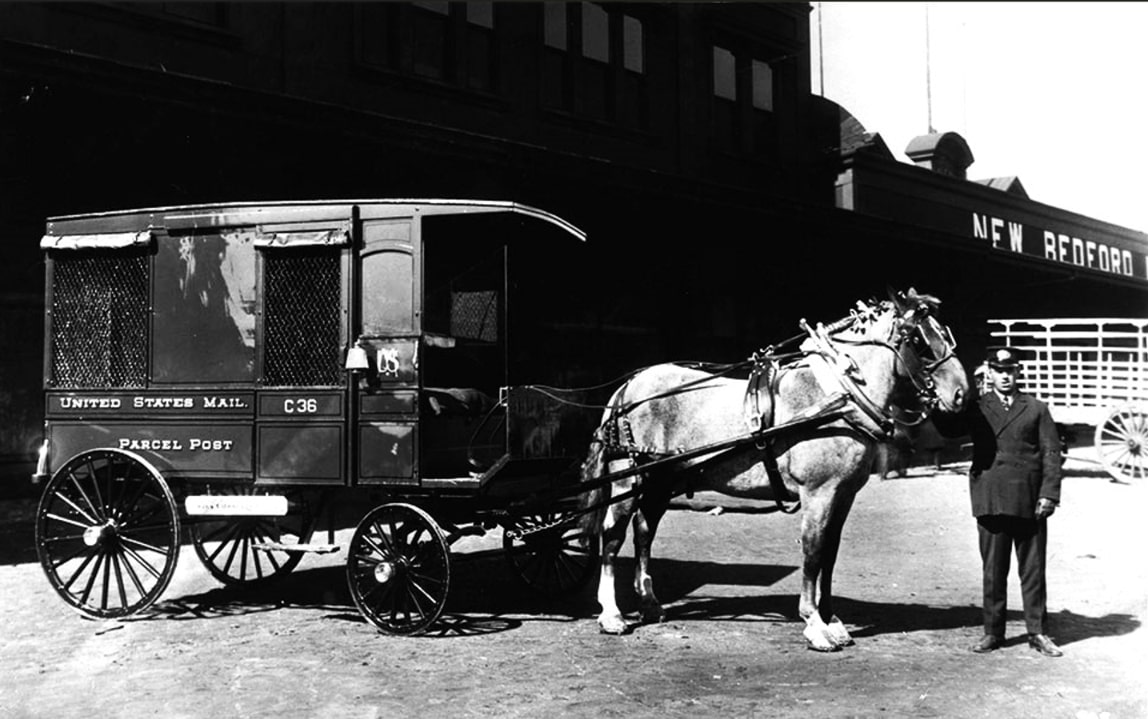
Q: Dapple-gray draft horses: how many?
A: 1